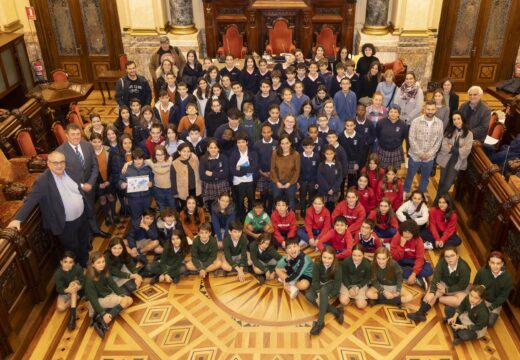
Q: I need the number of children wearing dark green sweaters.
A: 13